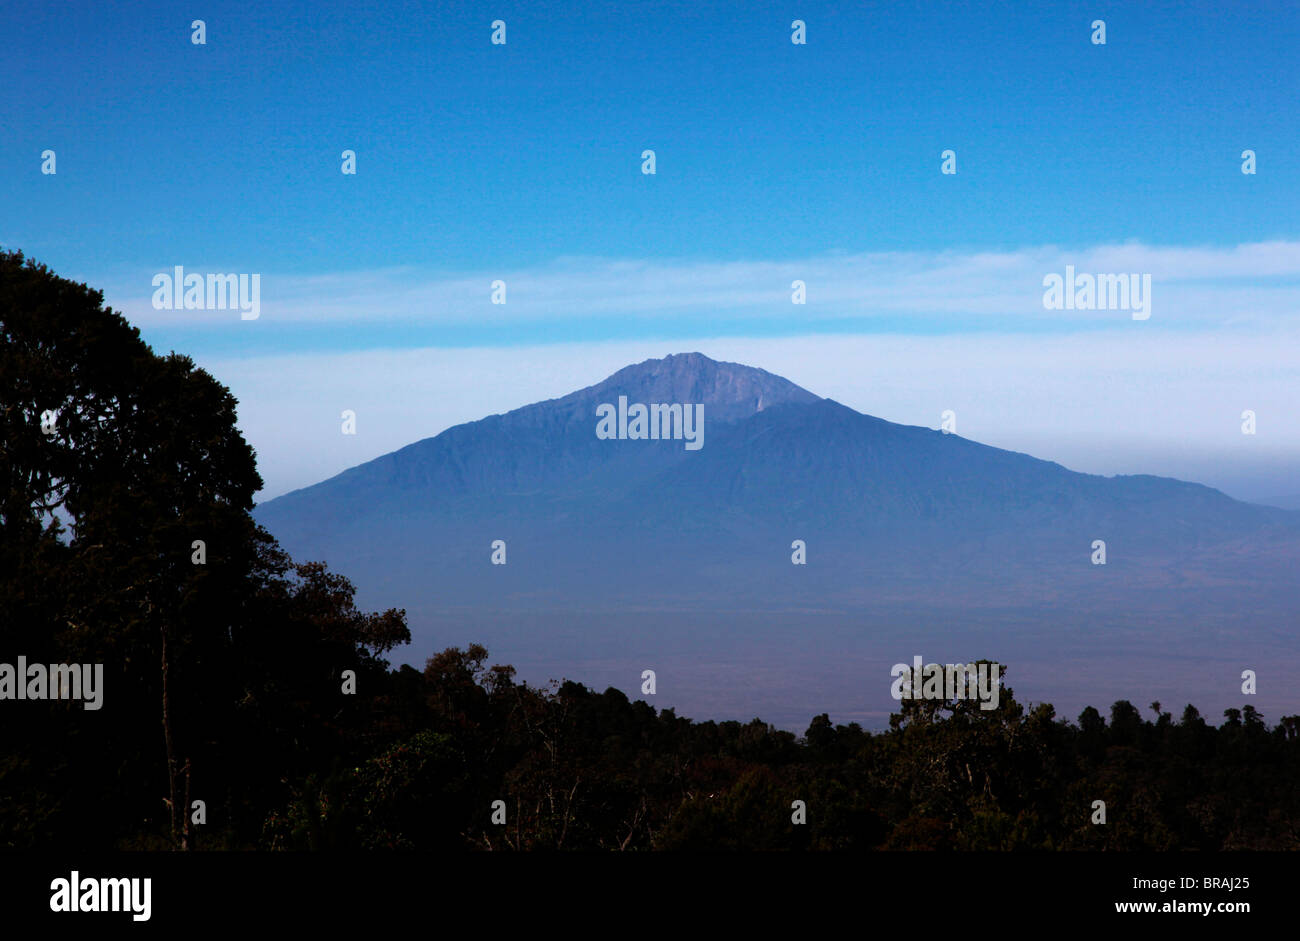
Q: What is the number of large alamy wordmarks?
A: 6